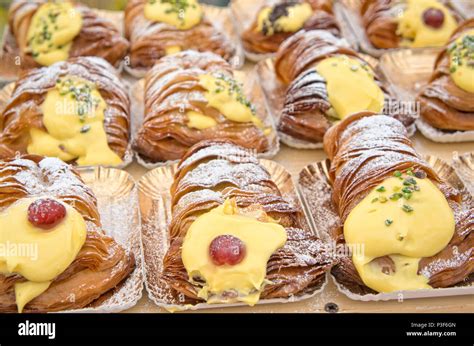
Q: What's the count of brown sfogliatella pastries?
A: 11